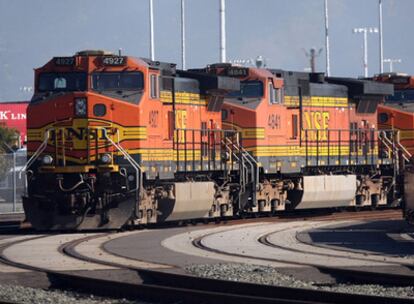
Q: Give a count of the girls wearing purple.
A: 0